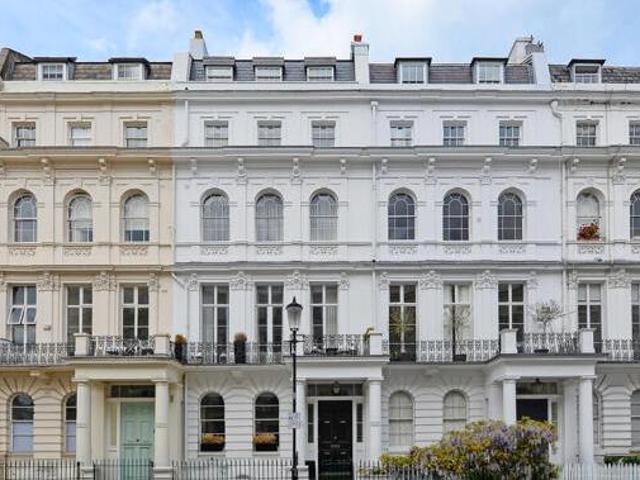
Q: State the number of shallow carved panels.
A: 11